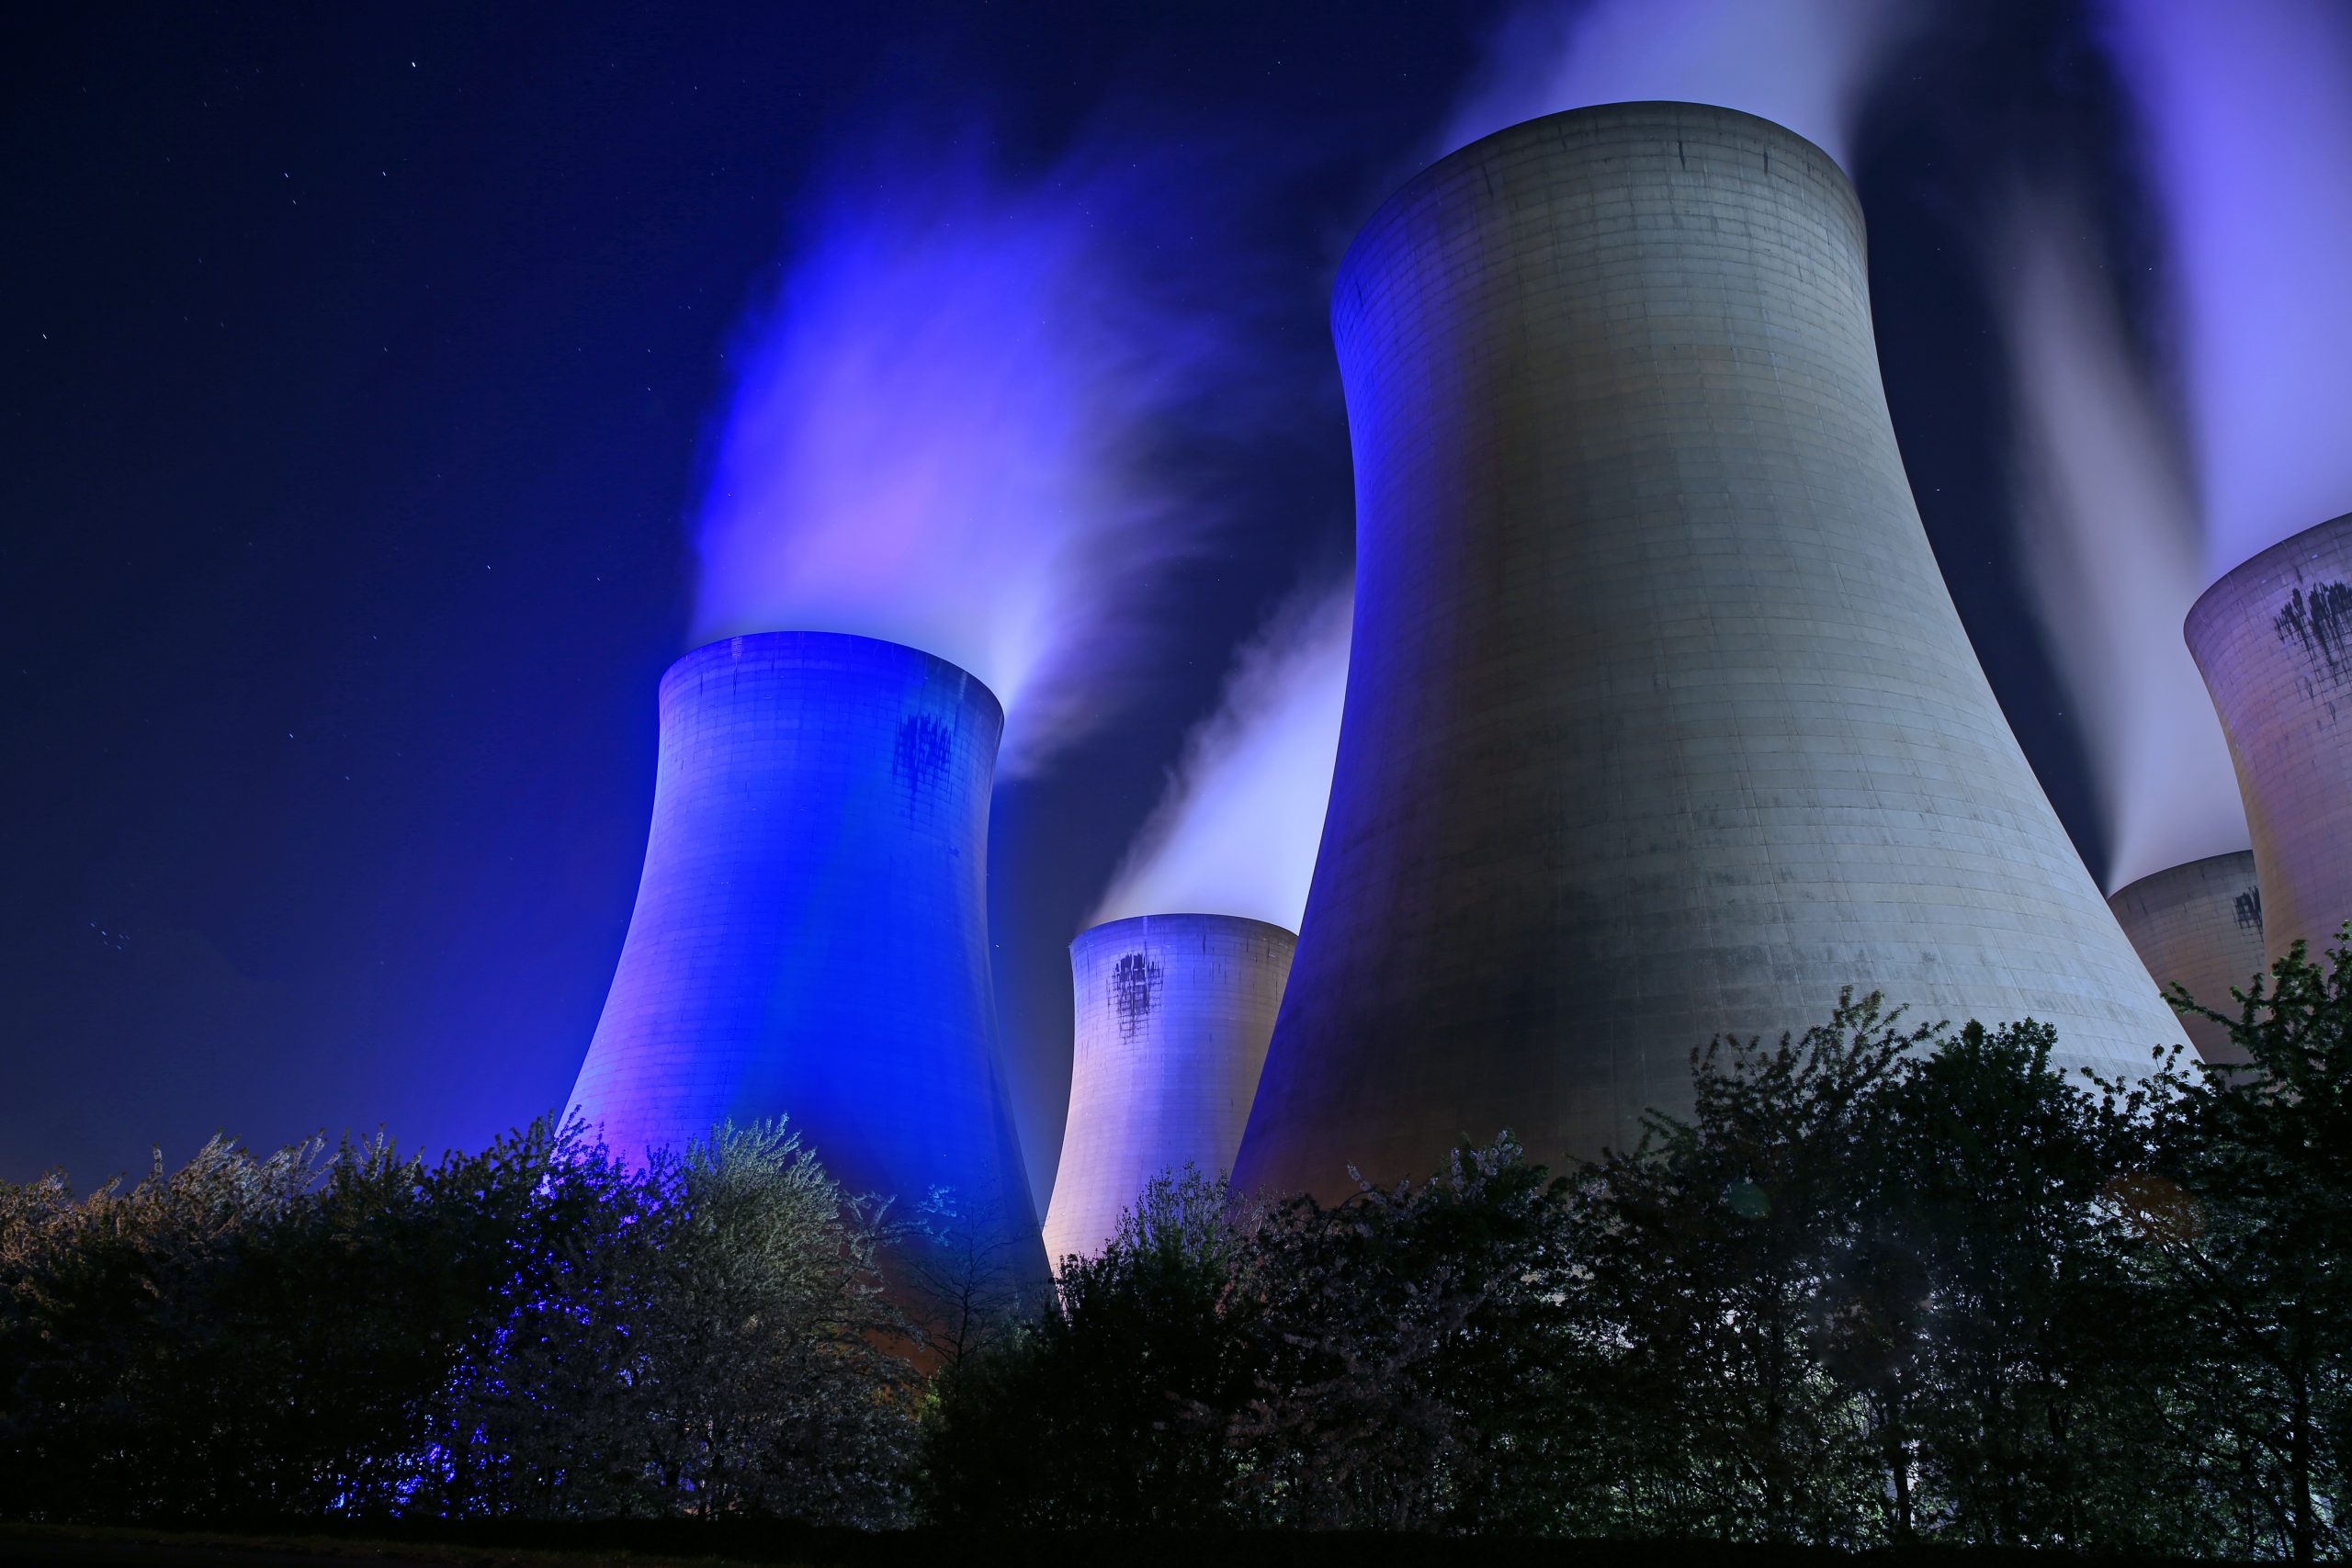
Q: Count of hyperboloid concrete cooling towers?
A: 5